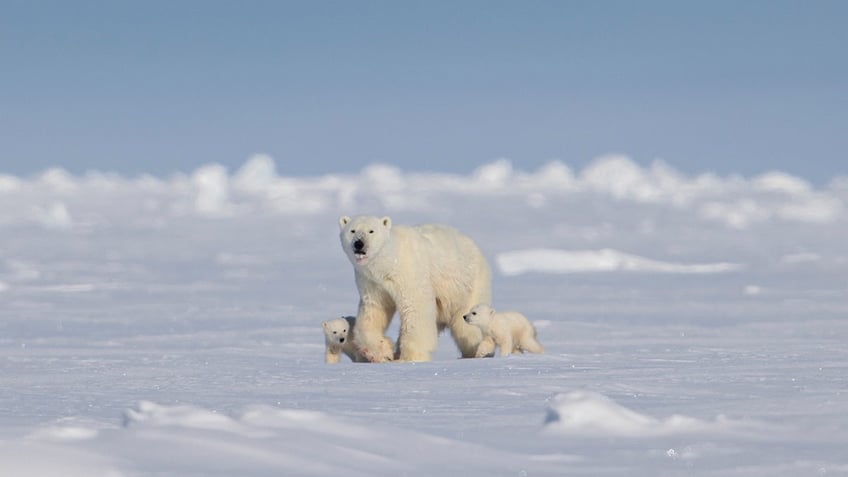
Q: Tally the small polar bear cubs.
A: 2